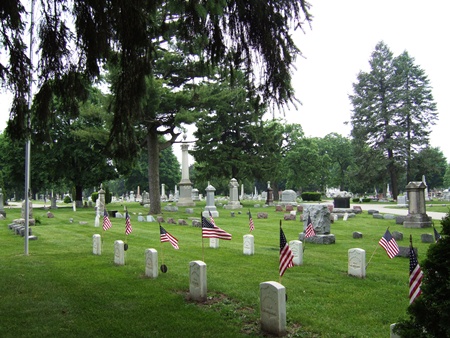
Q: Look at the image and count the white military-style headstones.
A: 10